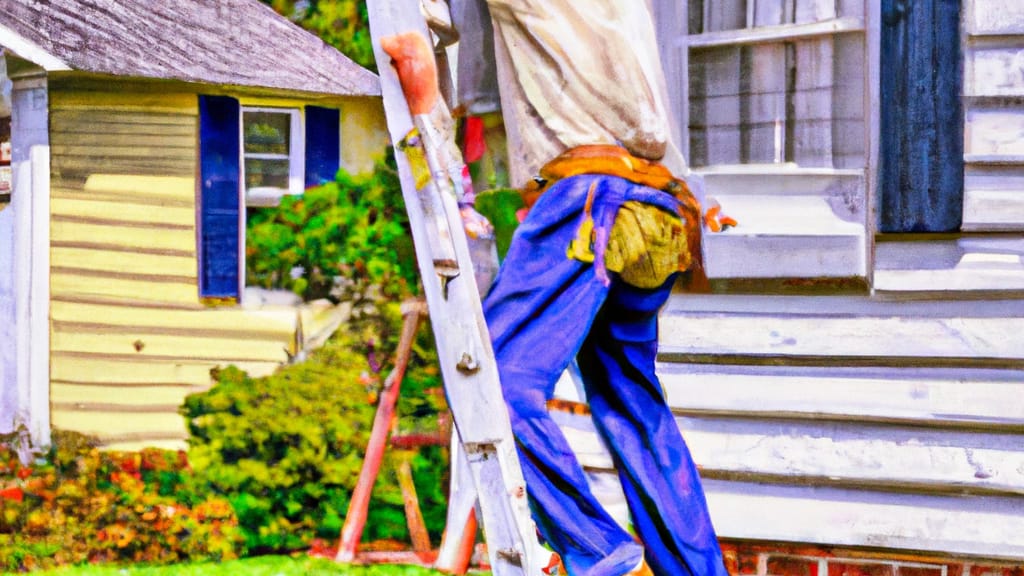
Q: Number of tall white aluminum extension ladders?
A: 1